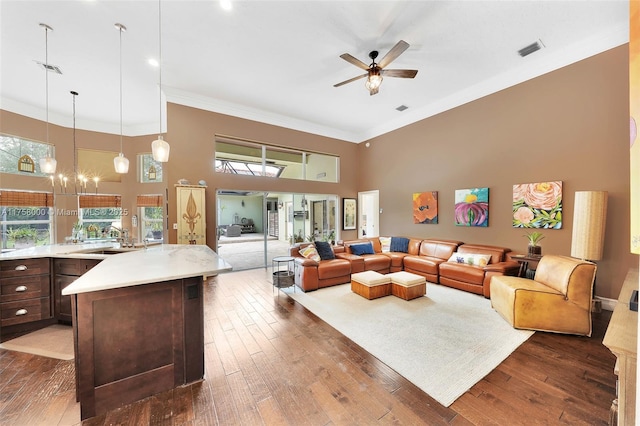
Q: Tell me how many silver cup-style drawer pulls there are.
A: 3